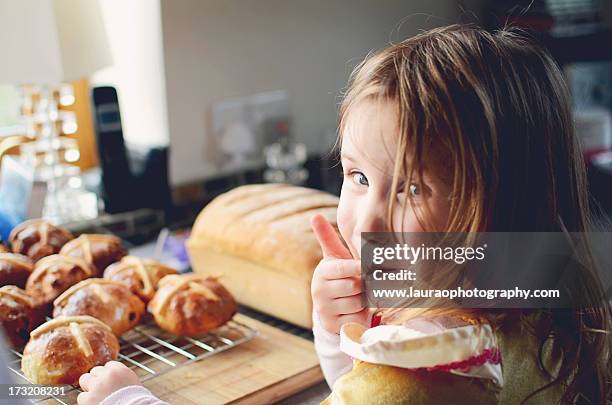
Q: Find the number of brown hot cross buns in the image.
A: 9